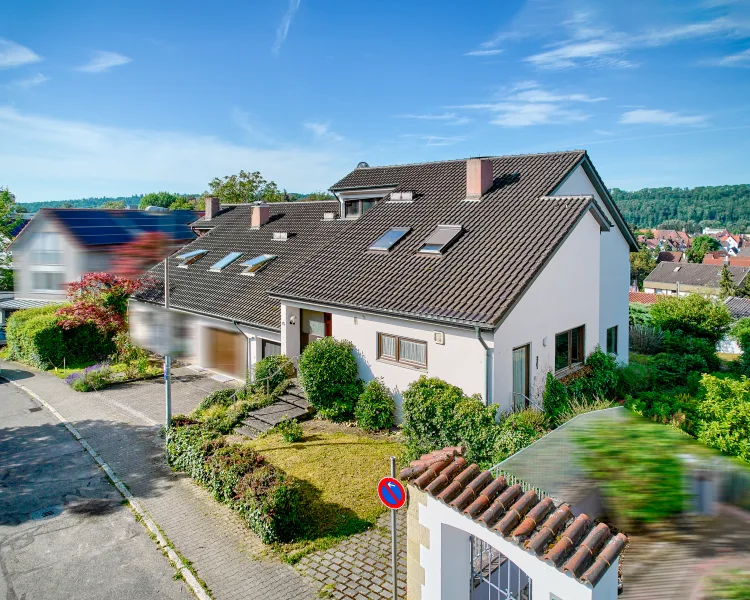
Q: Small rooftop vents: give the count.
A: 3